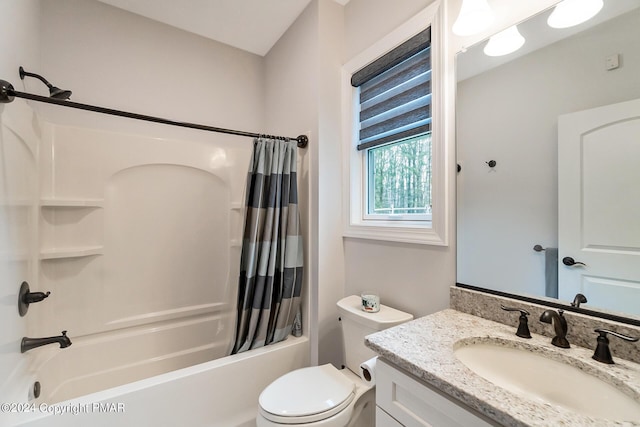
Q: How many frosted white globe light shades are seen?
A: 3